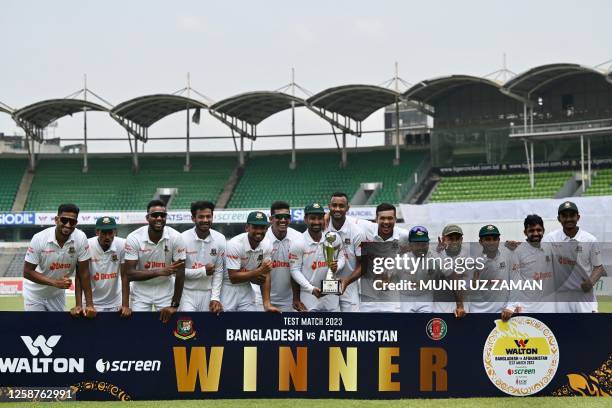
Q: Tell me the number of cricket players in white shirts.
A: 14